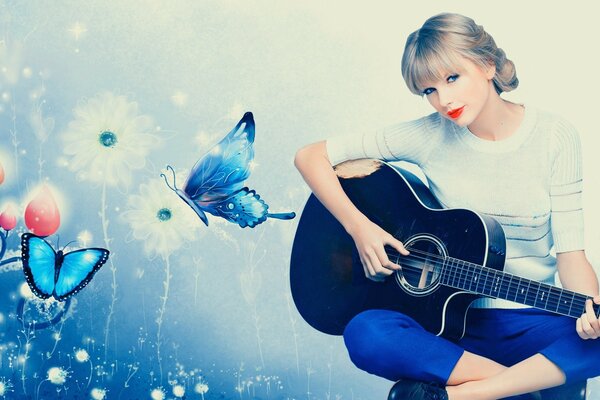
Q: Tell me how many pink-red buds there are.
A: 3